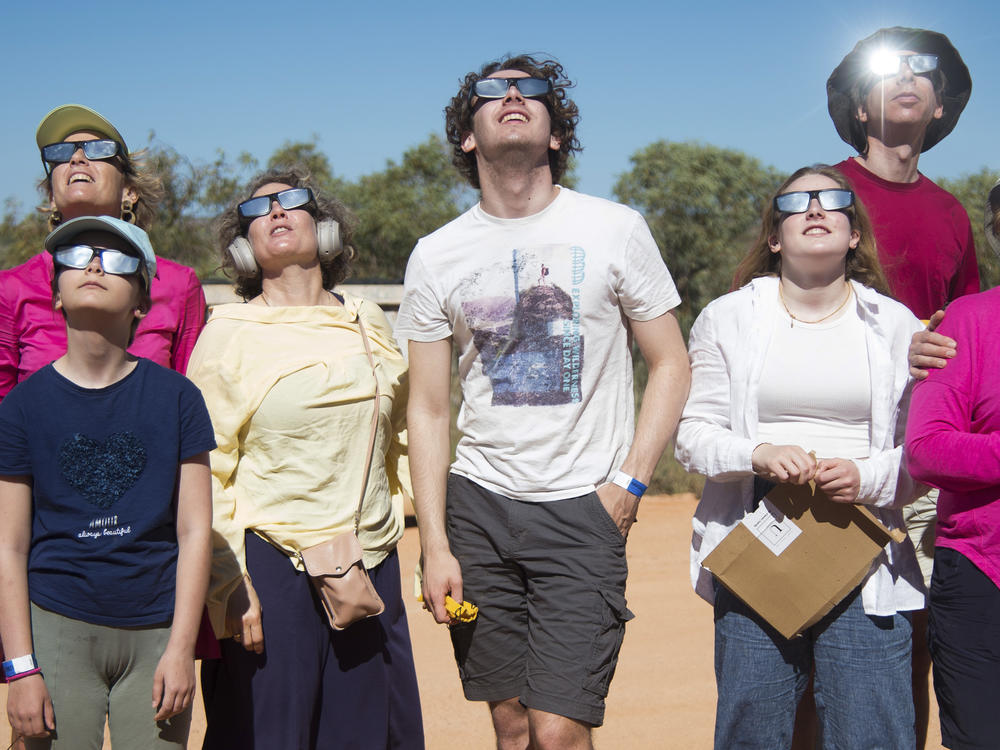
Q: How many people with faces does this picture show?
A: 6